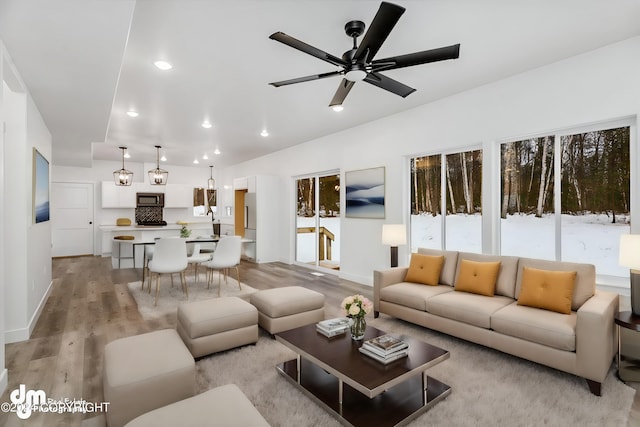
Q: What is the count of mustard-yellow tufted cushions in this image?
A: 3